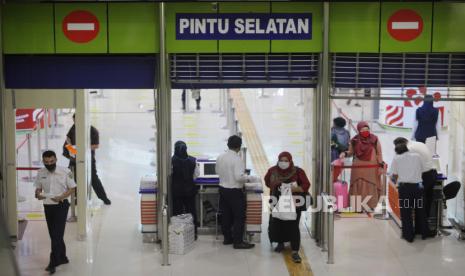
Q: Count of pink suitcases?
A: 1